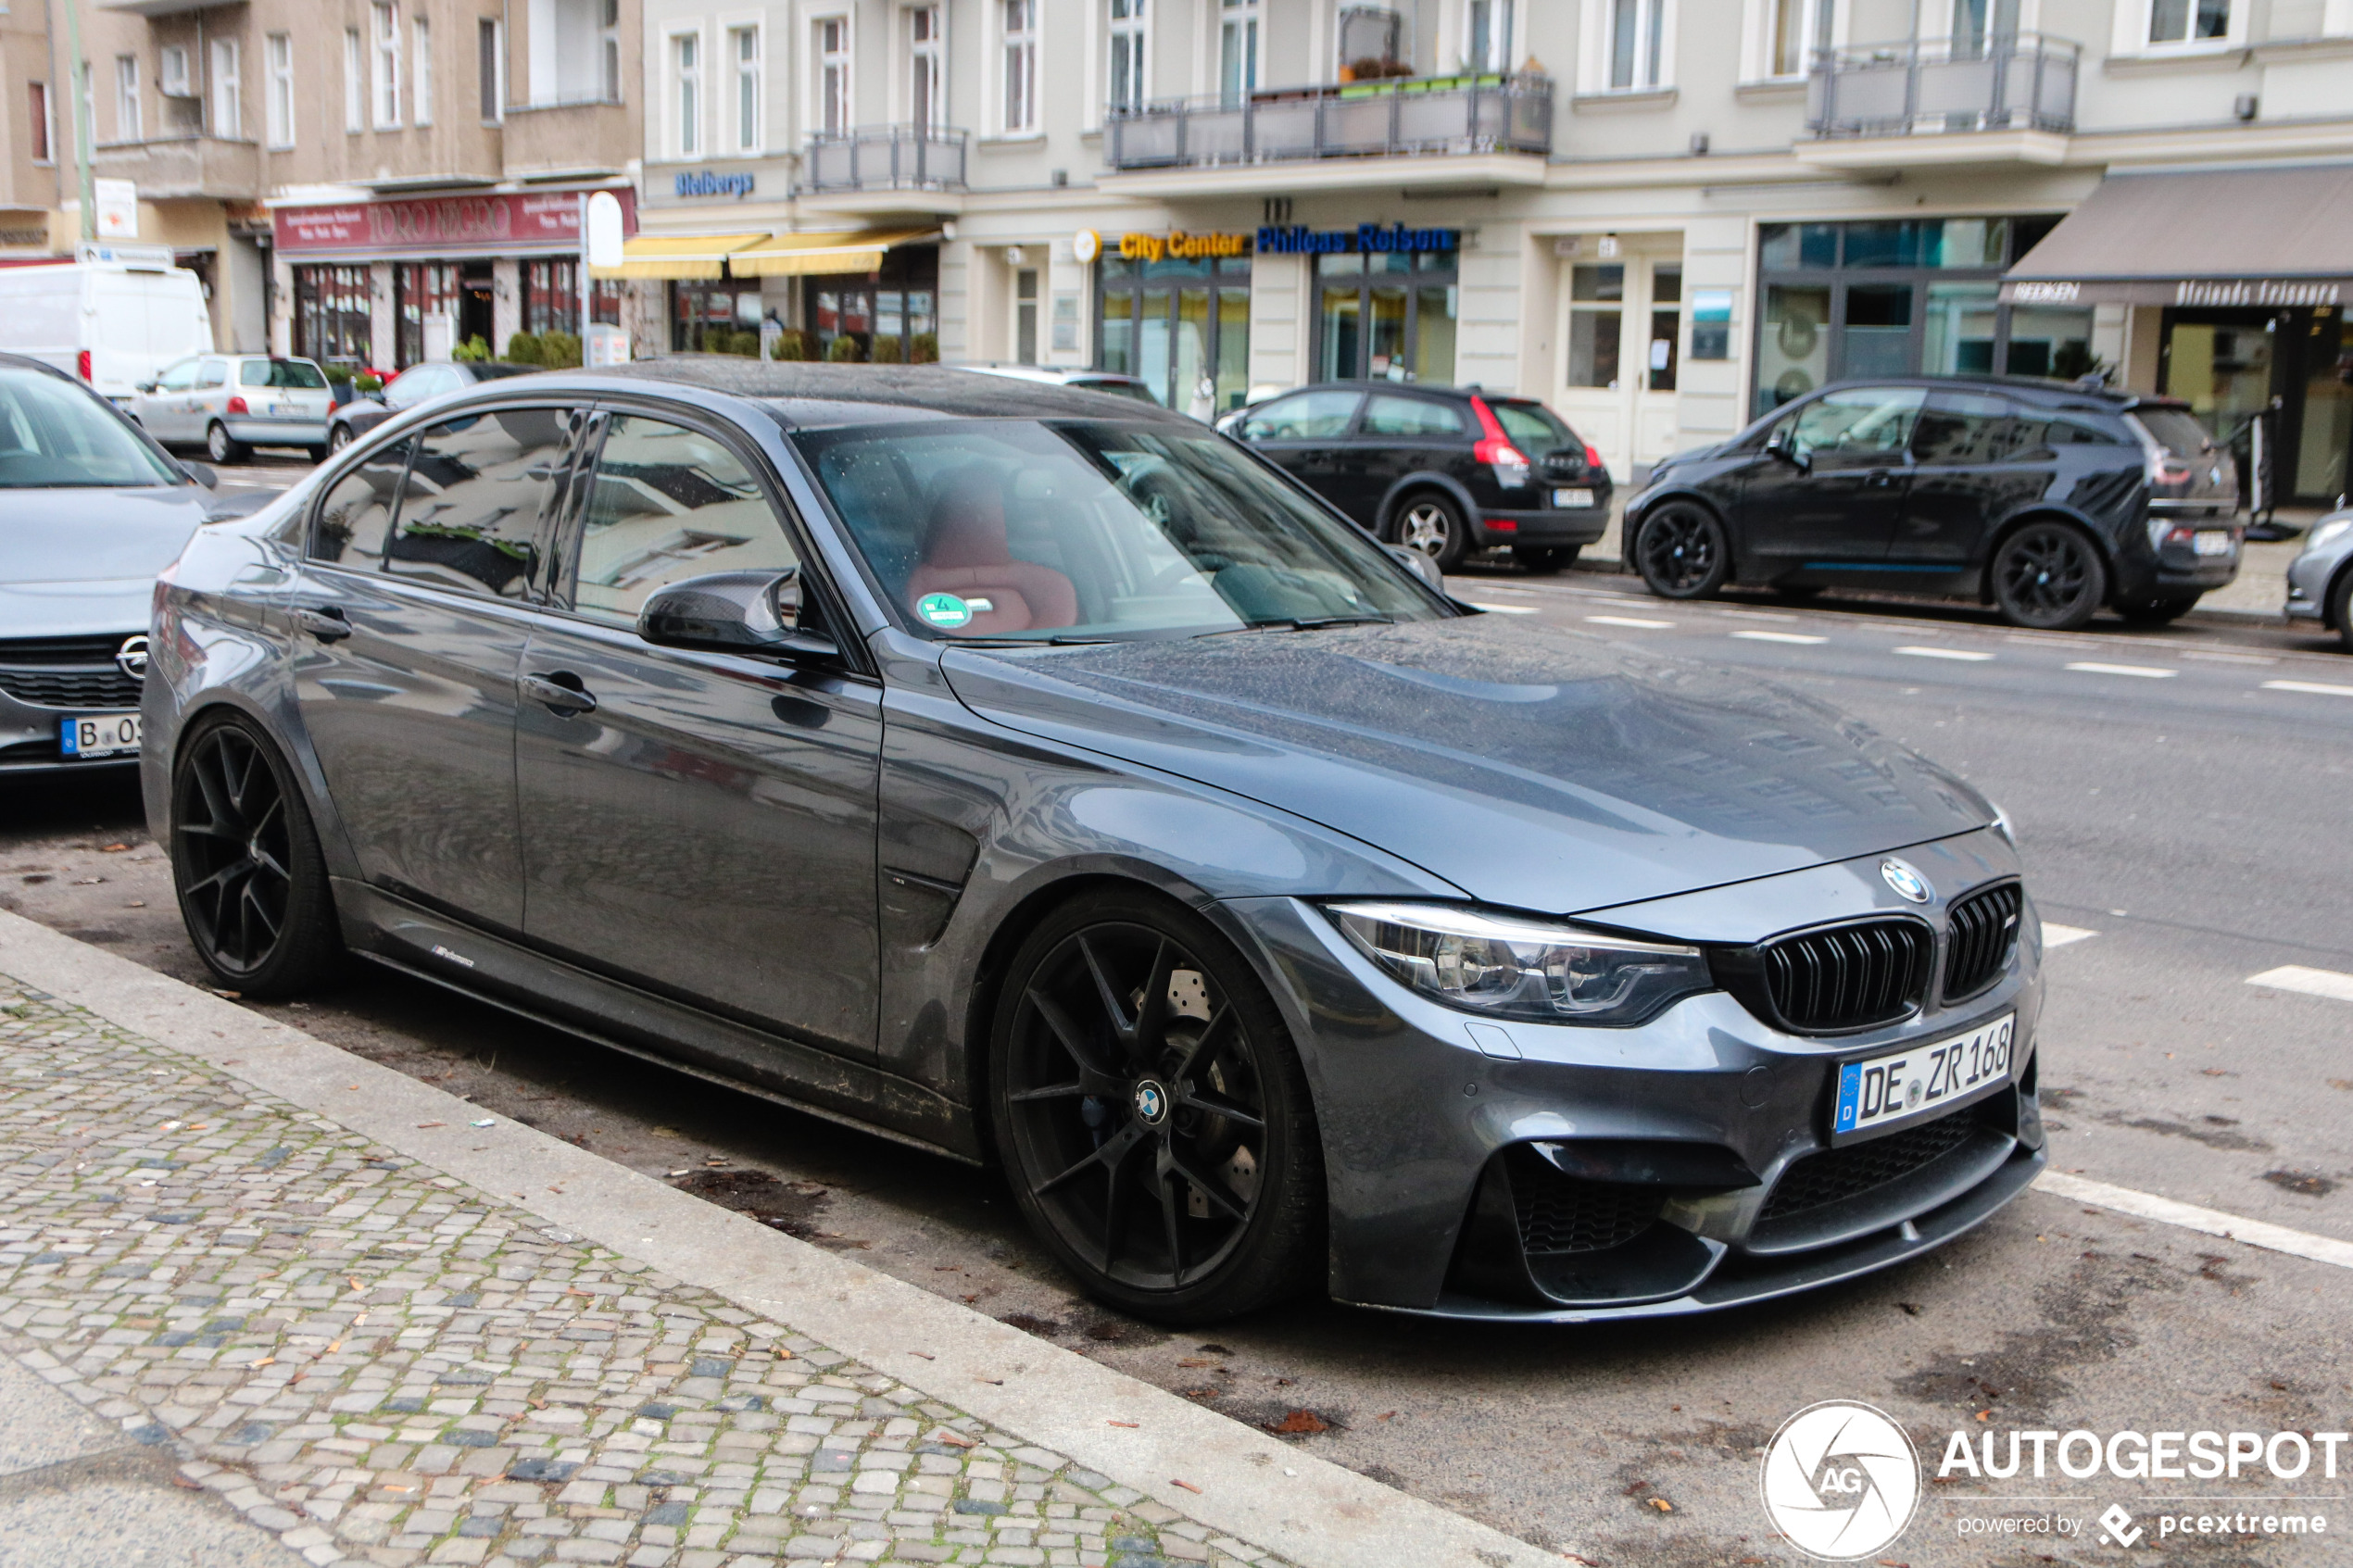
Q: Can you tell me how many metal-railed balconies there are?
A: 3